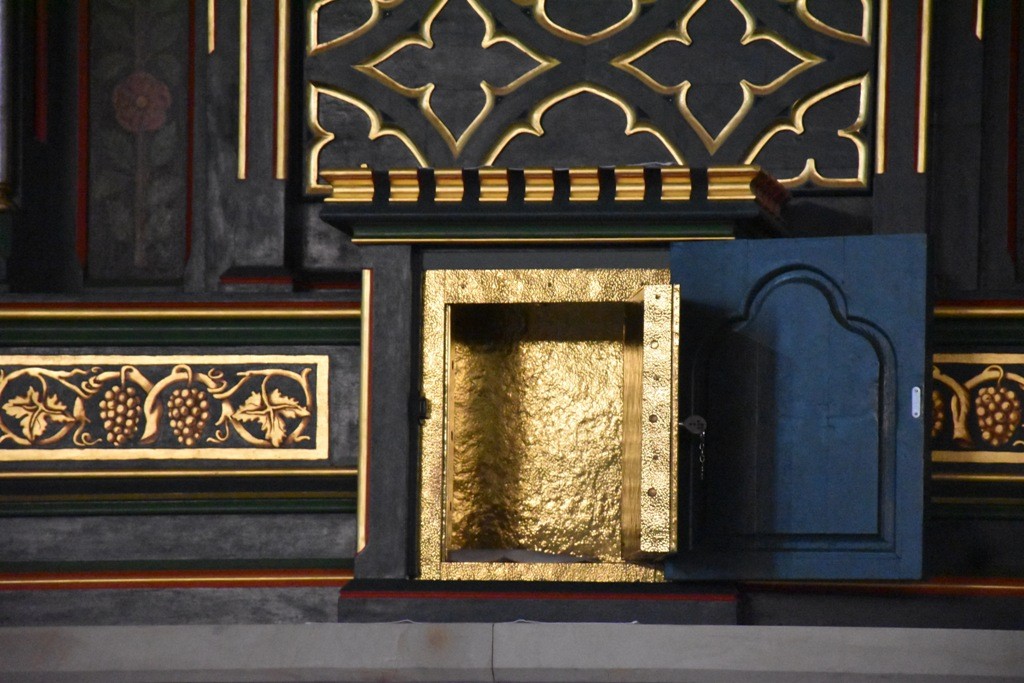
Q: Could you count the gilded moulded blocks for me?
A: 9